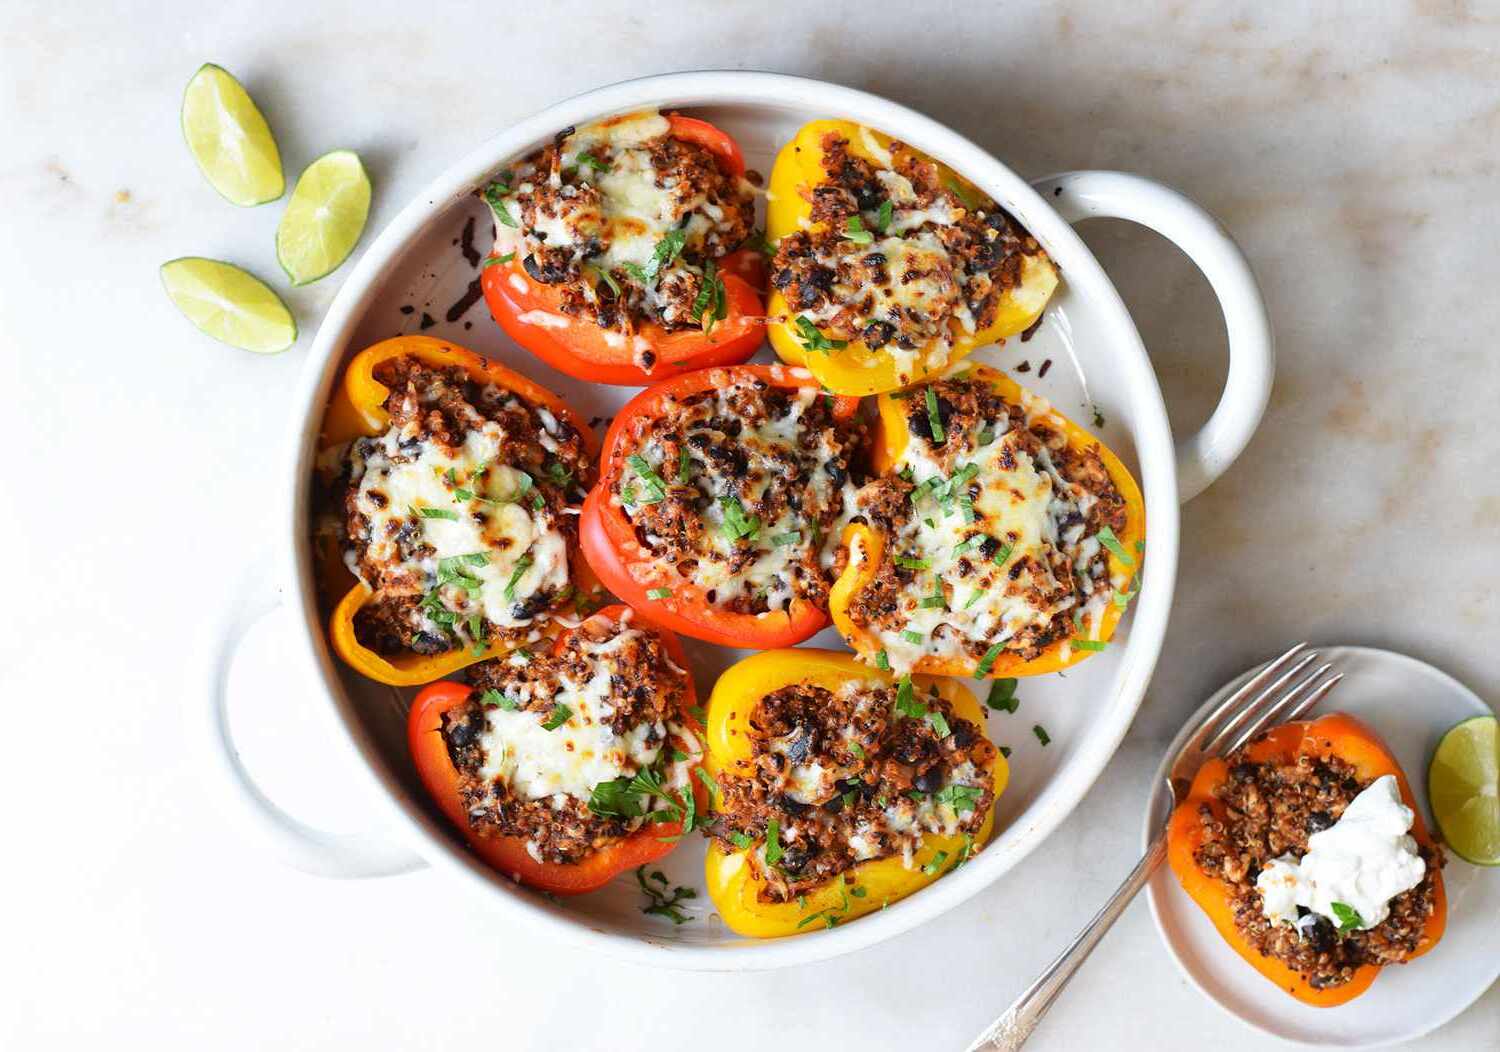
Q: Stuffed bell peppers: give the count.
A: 8